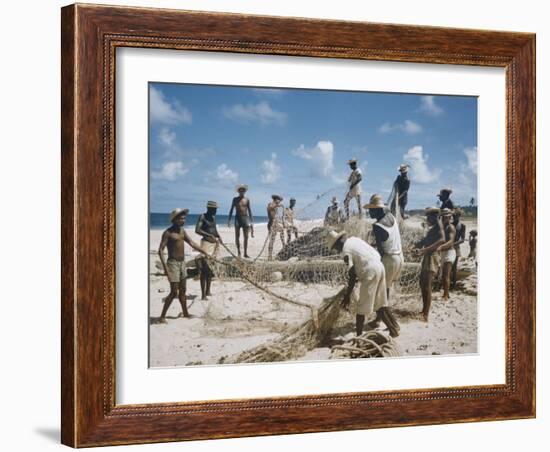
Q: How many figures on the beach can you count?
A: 15